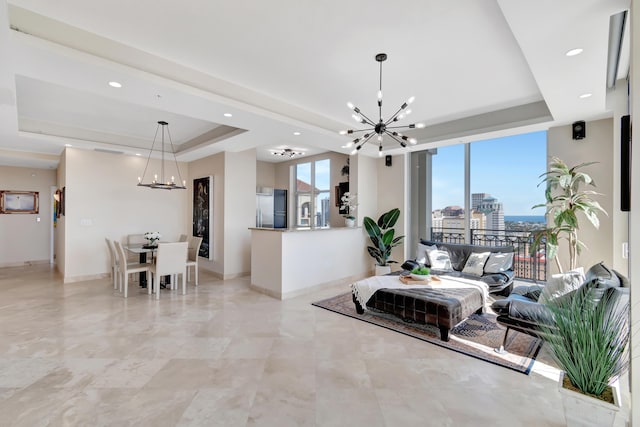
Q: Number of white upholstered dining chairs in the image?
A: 6